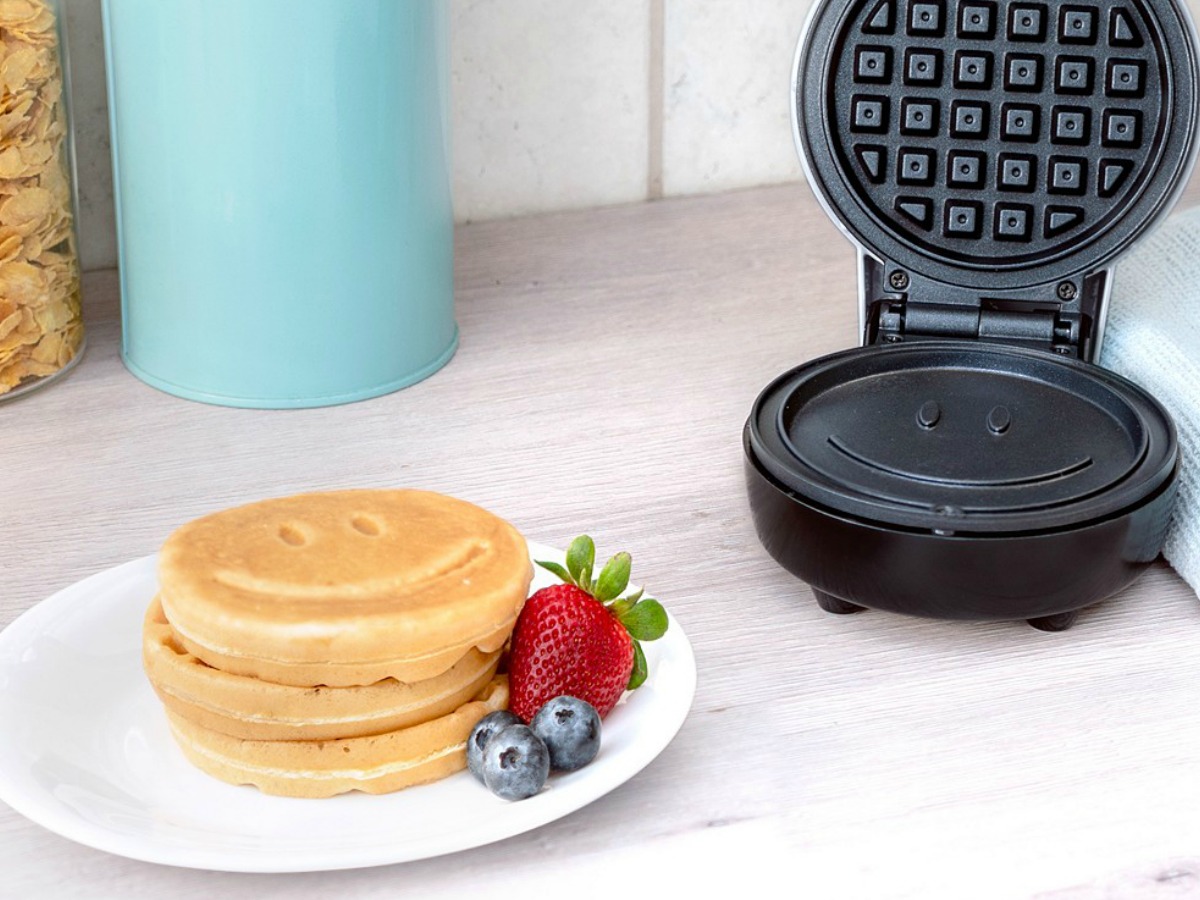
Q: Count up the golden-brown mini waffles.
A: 3